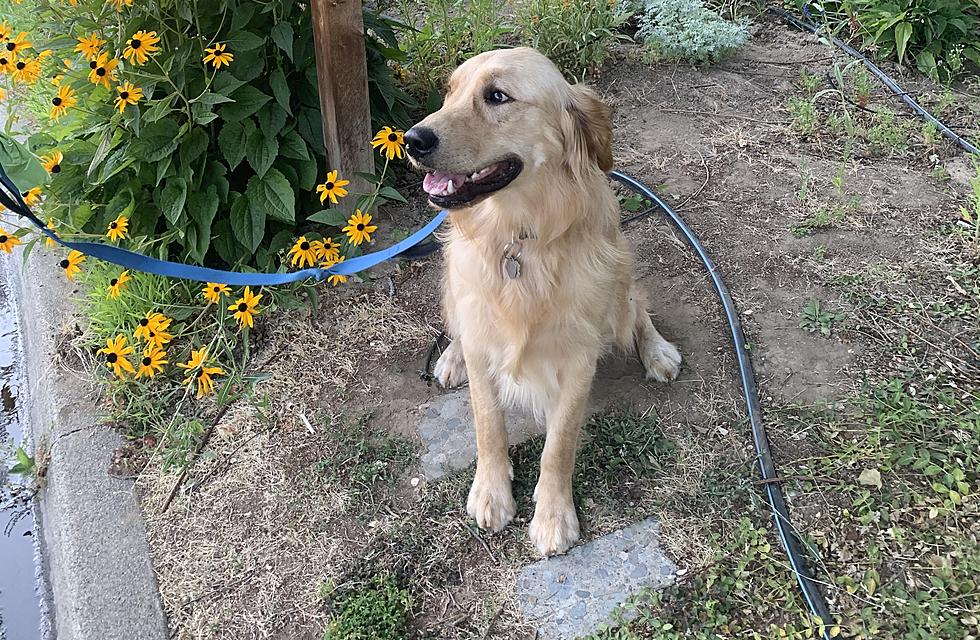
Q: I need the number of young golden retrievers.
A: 1